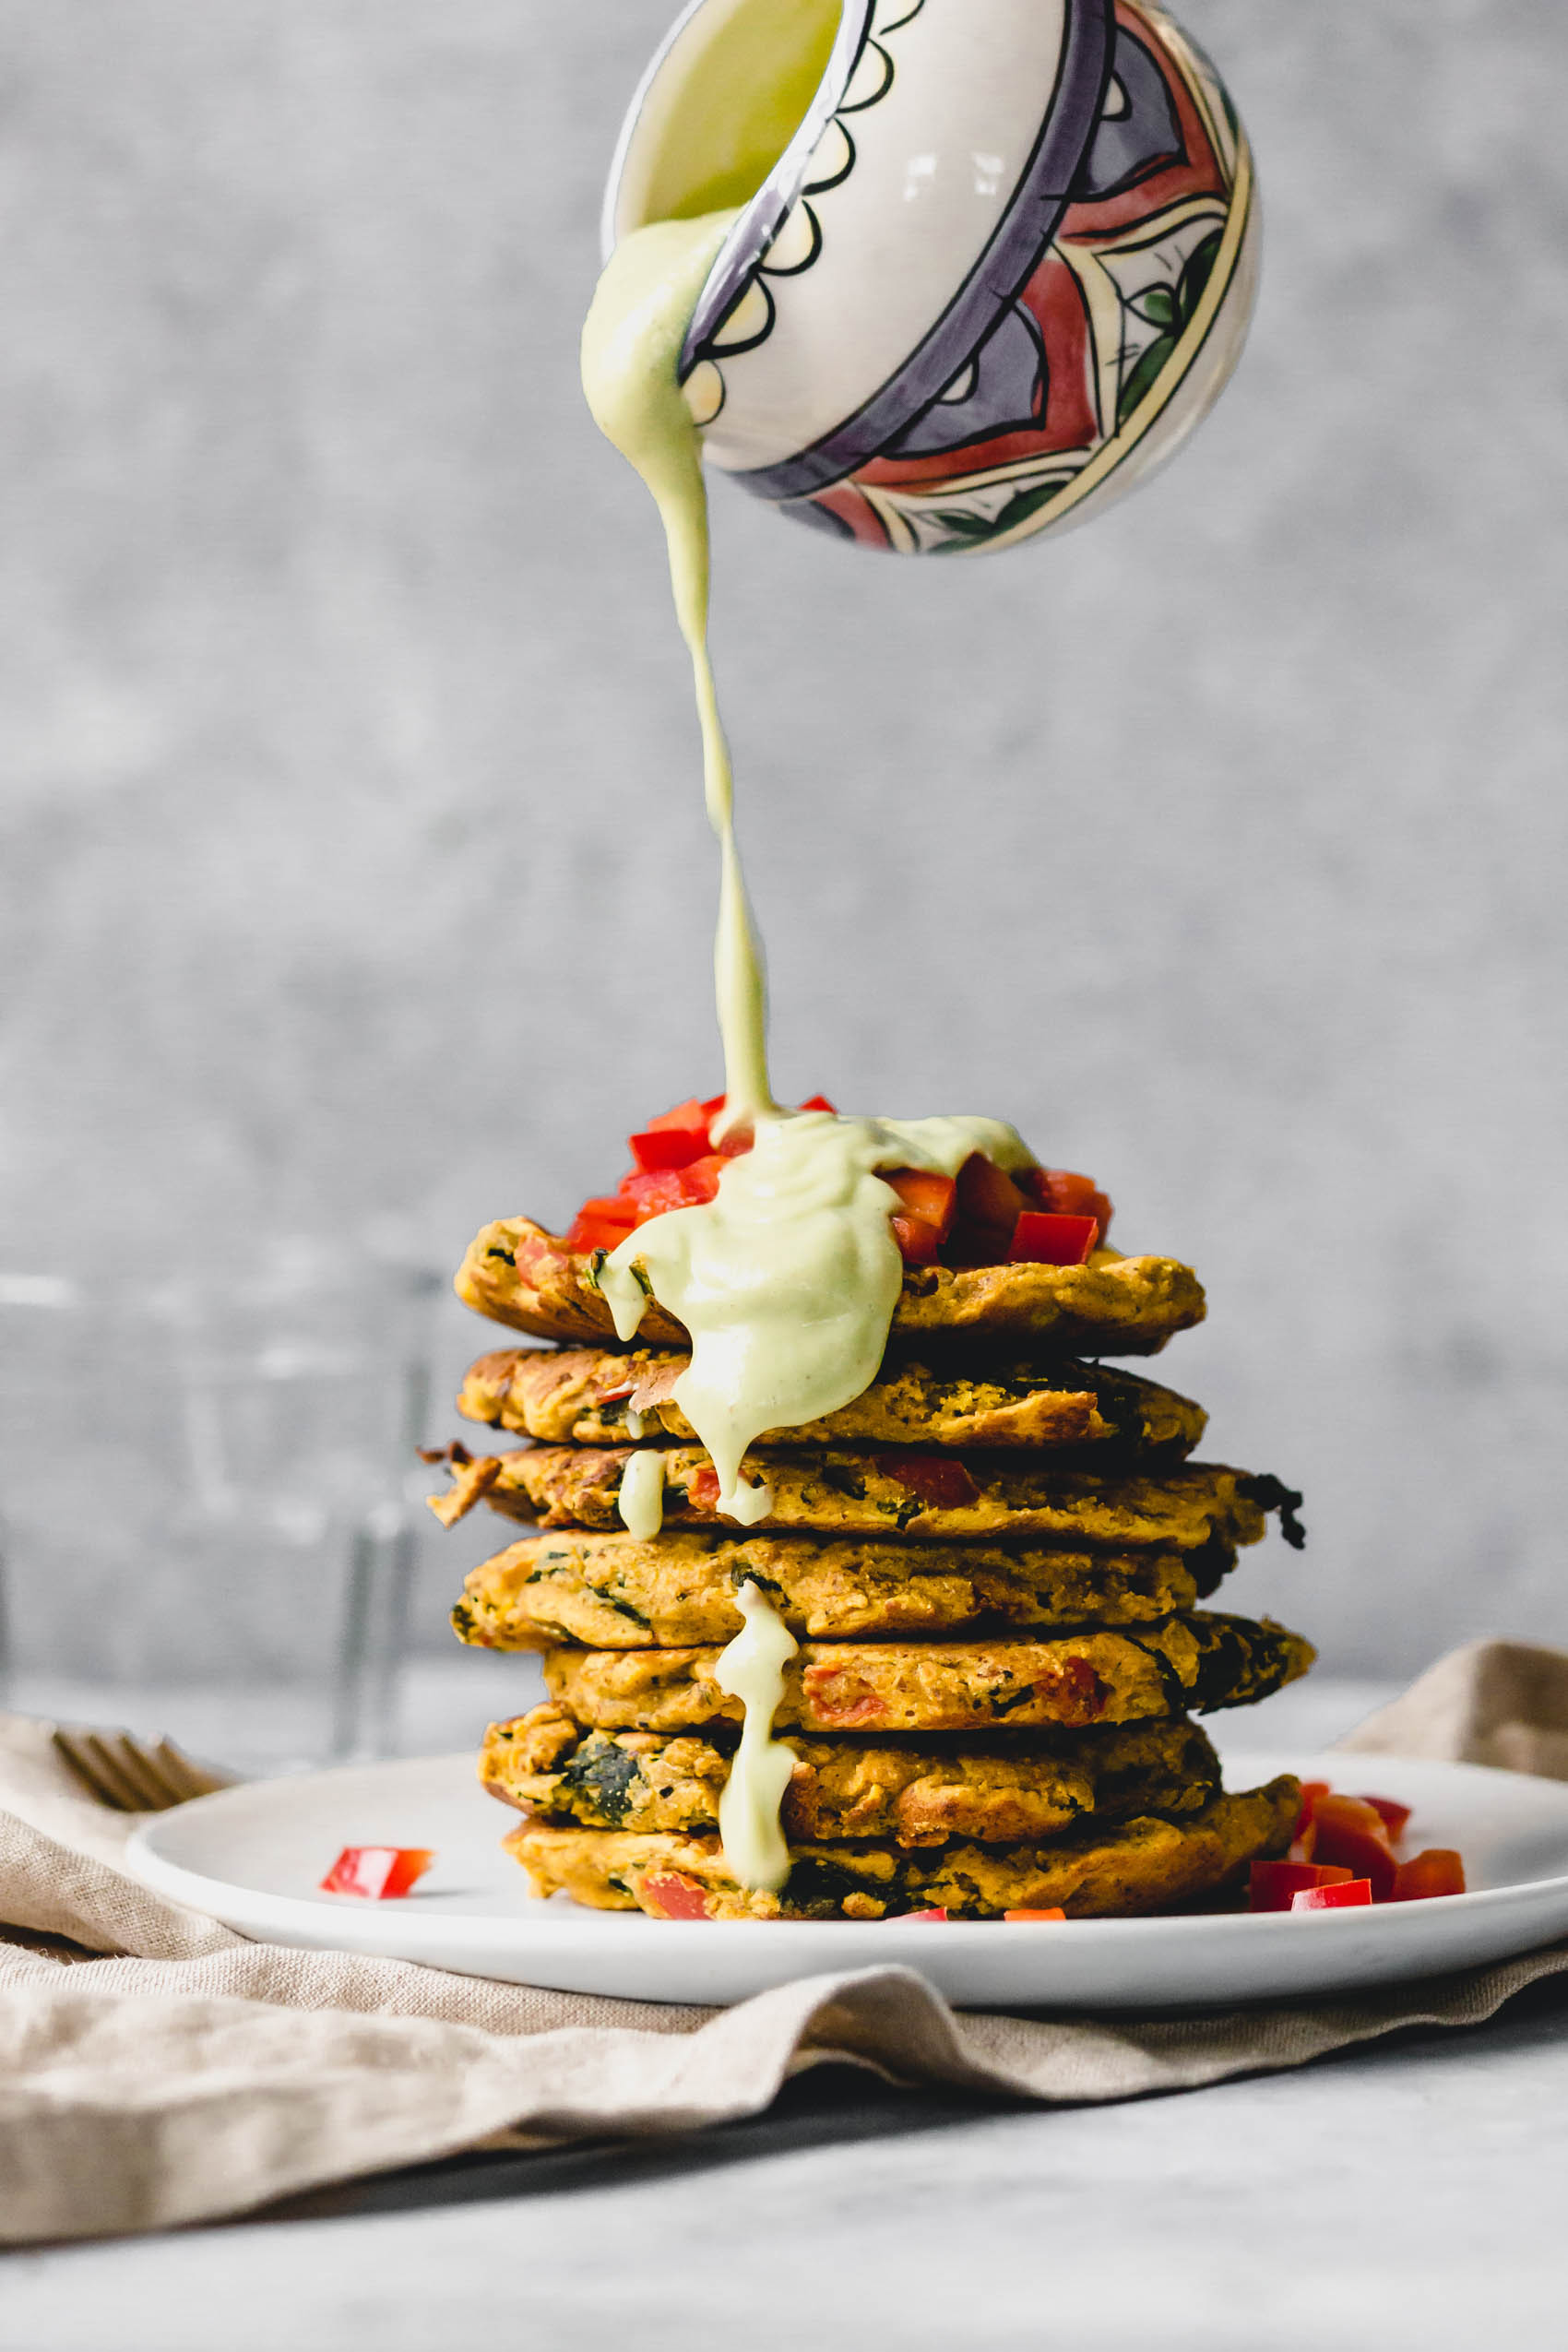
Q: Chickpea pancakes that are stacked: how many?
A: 7